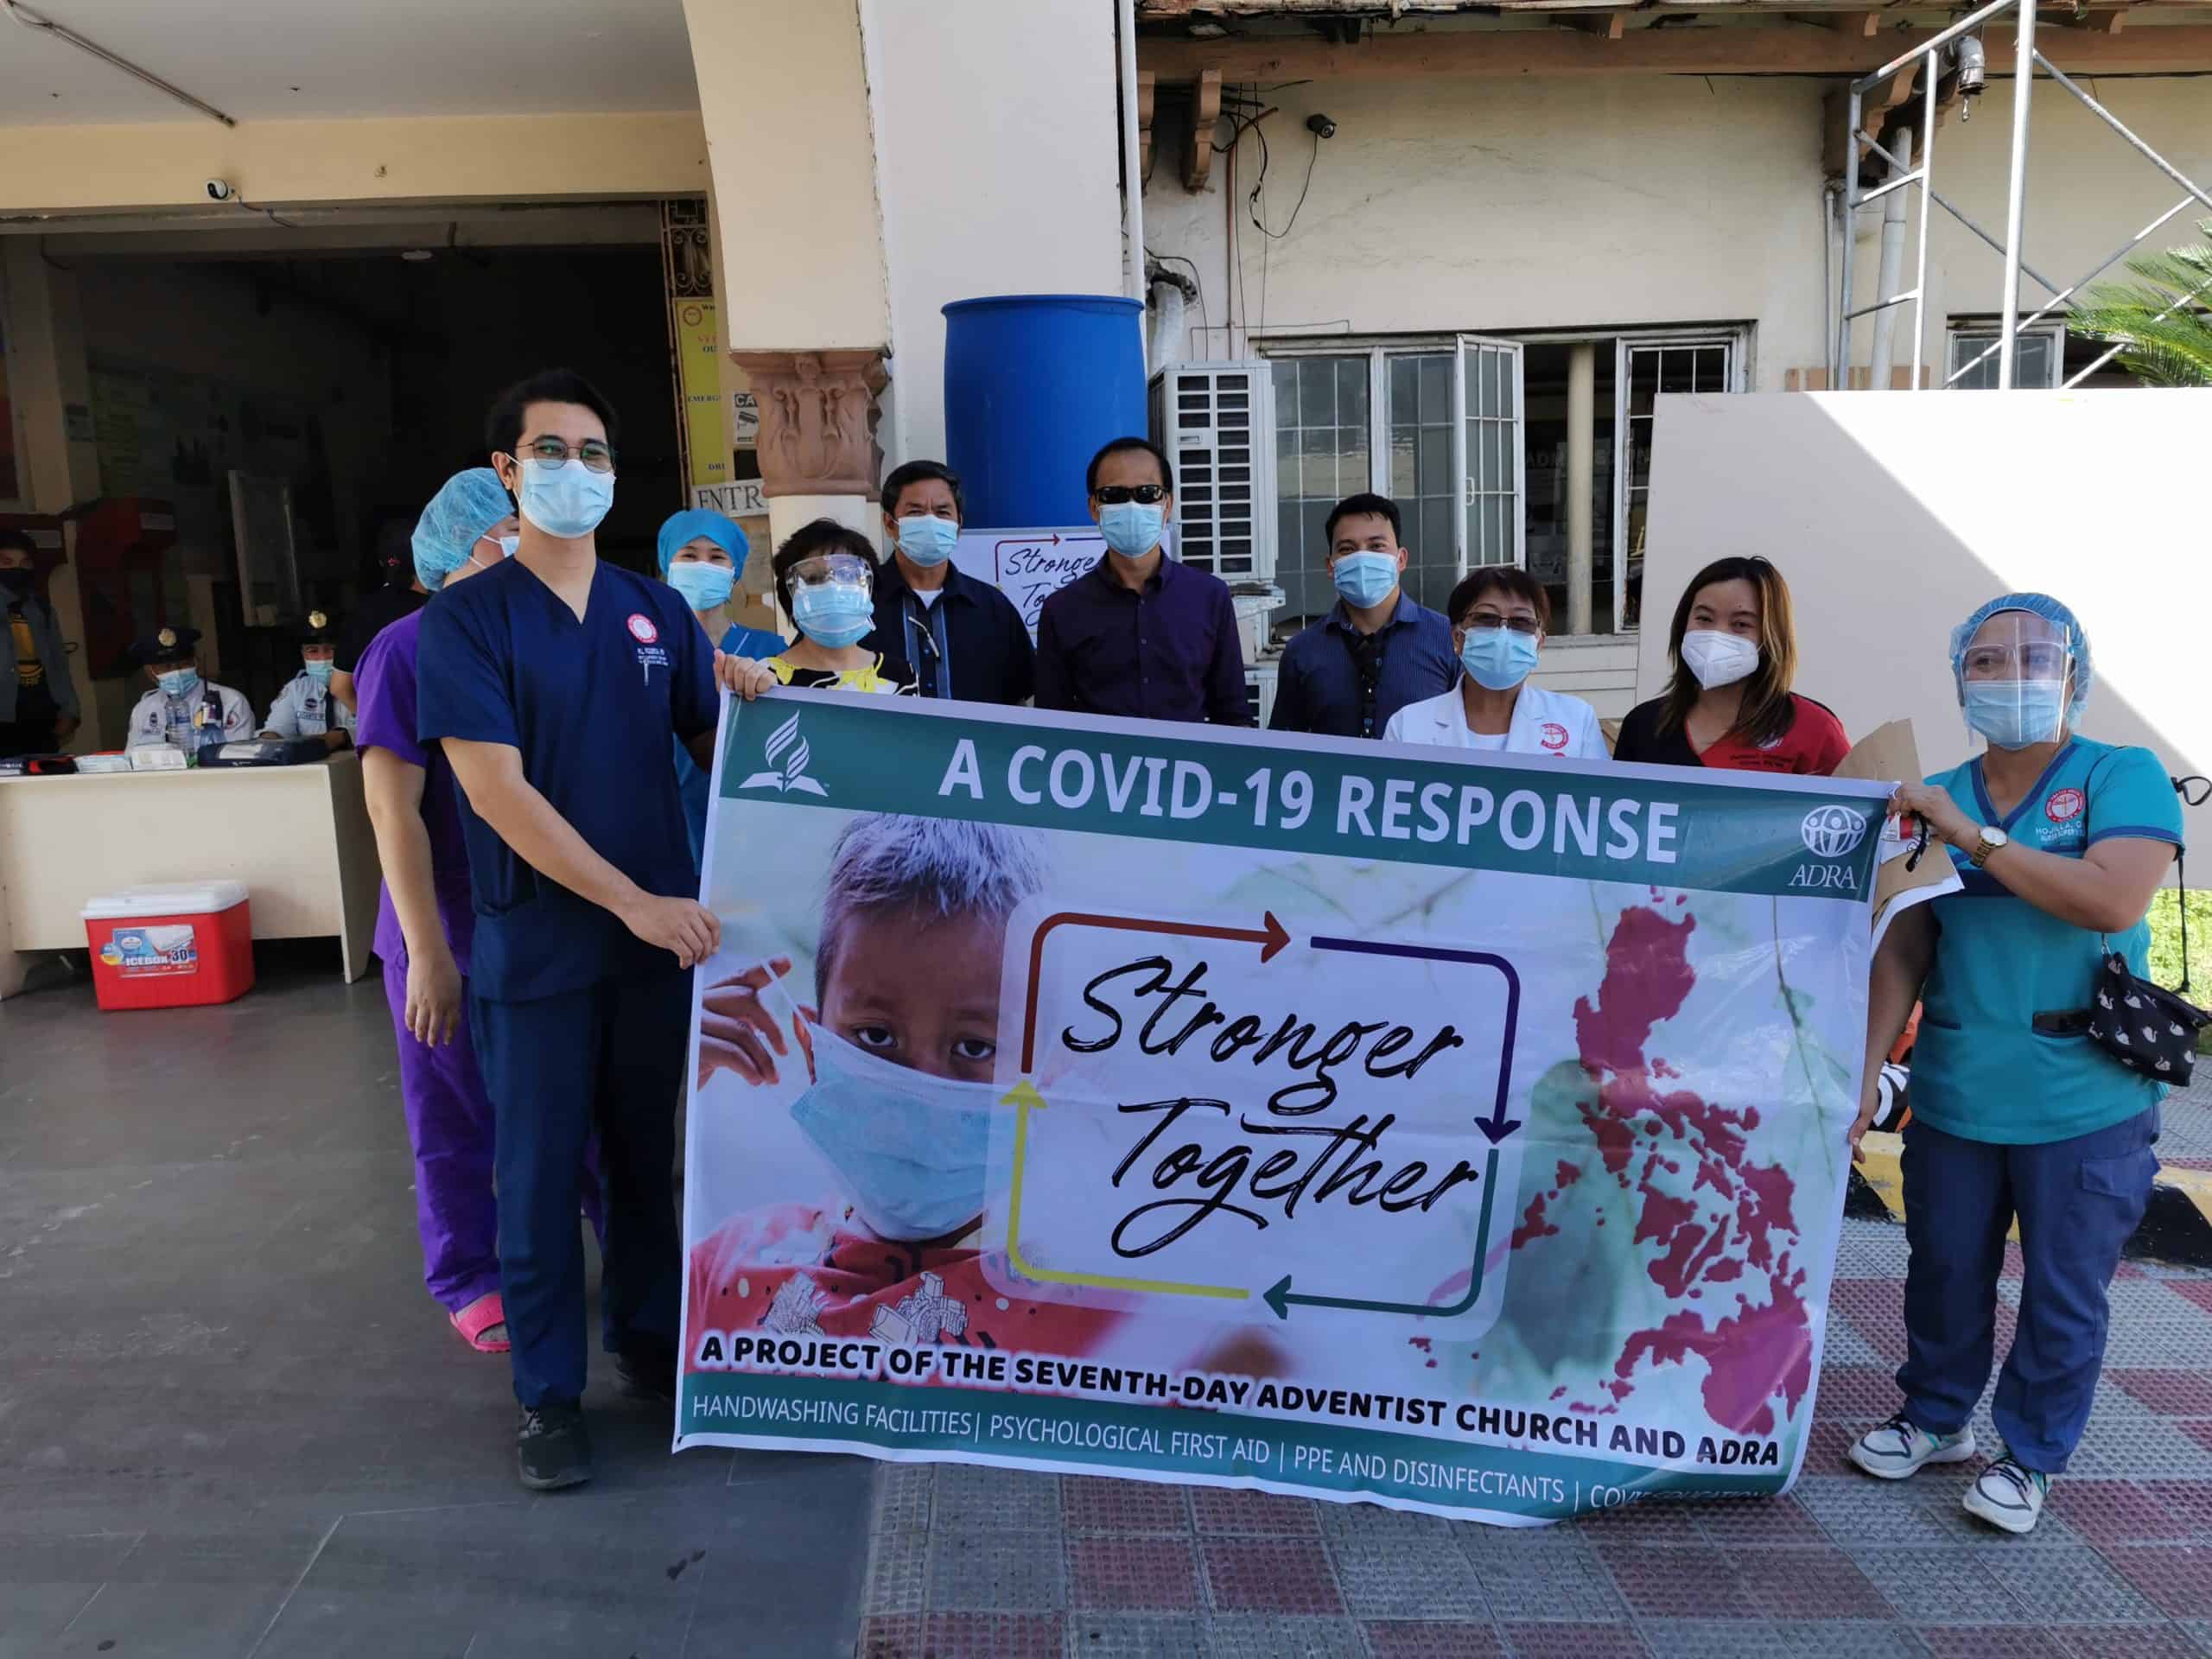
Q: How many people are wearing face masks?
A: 13